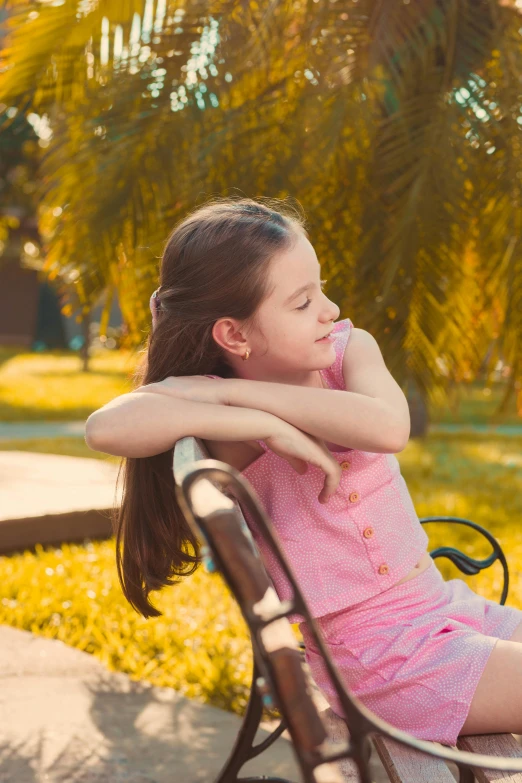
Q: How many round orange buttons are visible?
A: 4